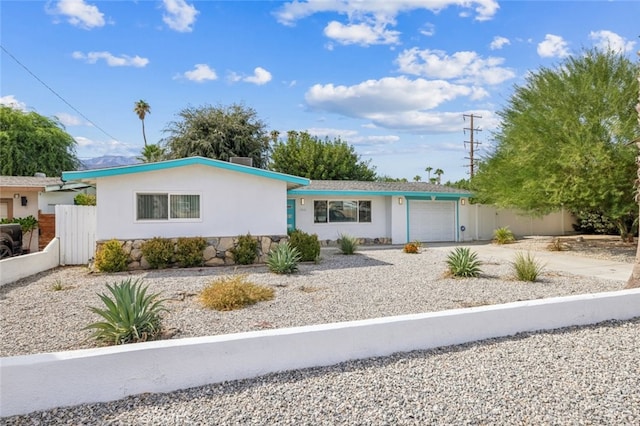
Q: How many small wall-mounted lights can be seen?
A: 3